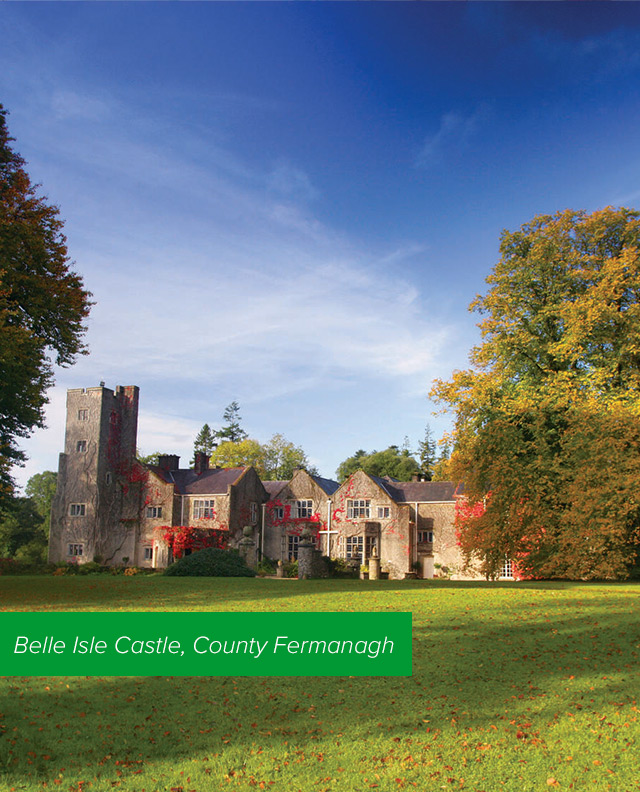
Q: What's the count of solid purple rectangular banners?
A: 0